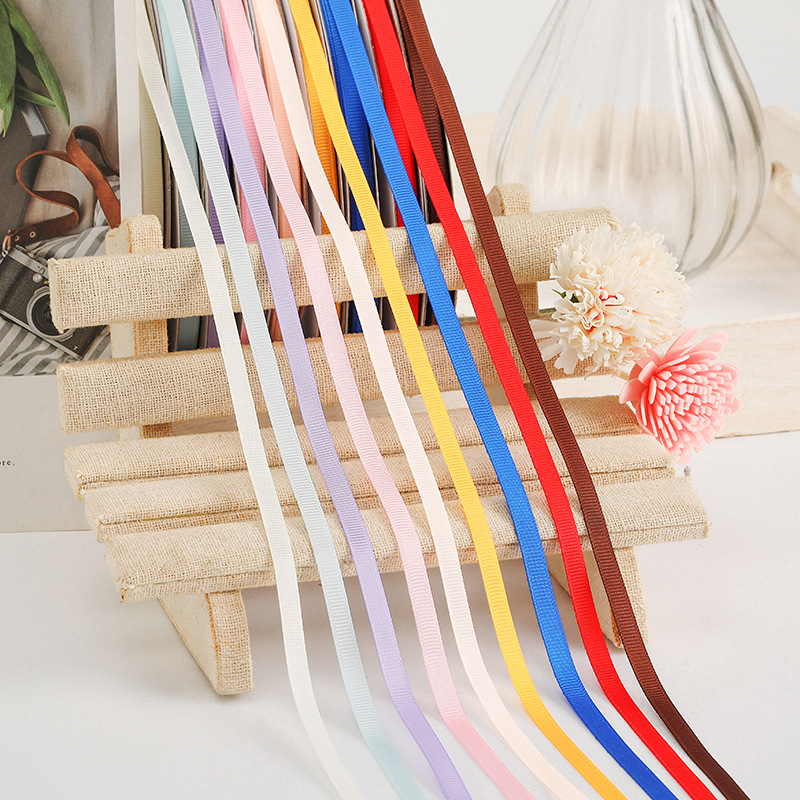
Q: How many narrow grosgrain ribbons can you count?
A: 9